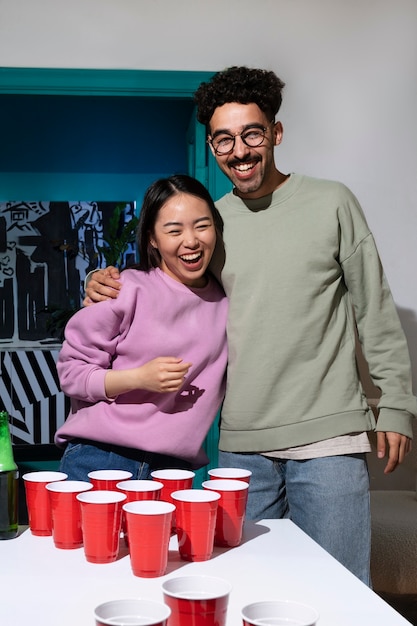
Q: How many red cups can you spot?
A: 13